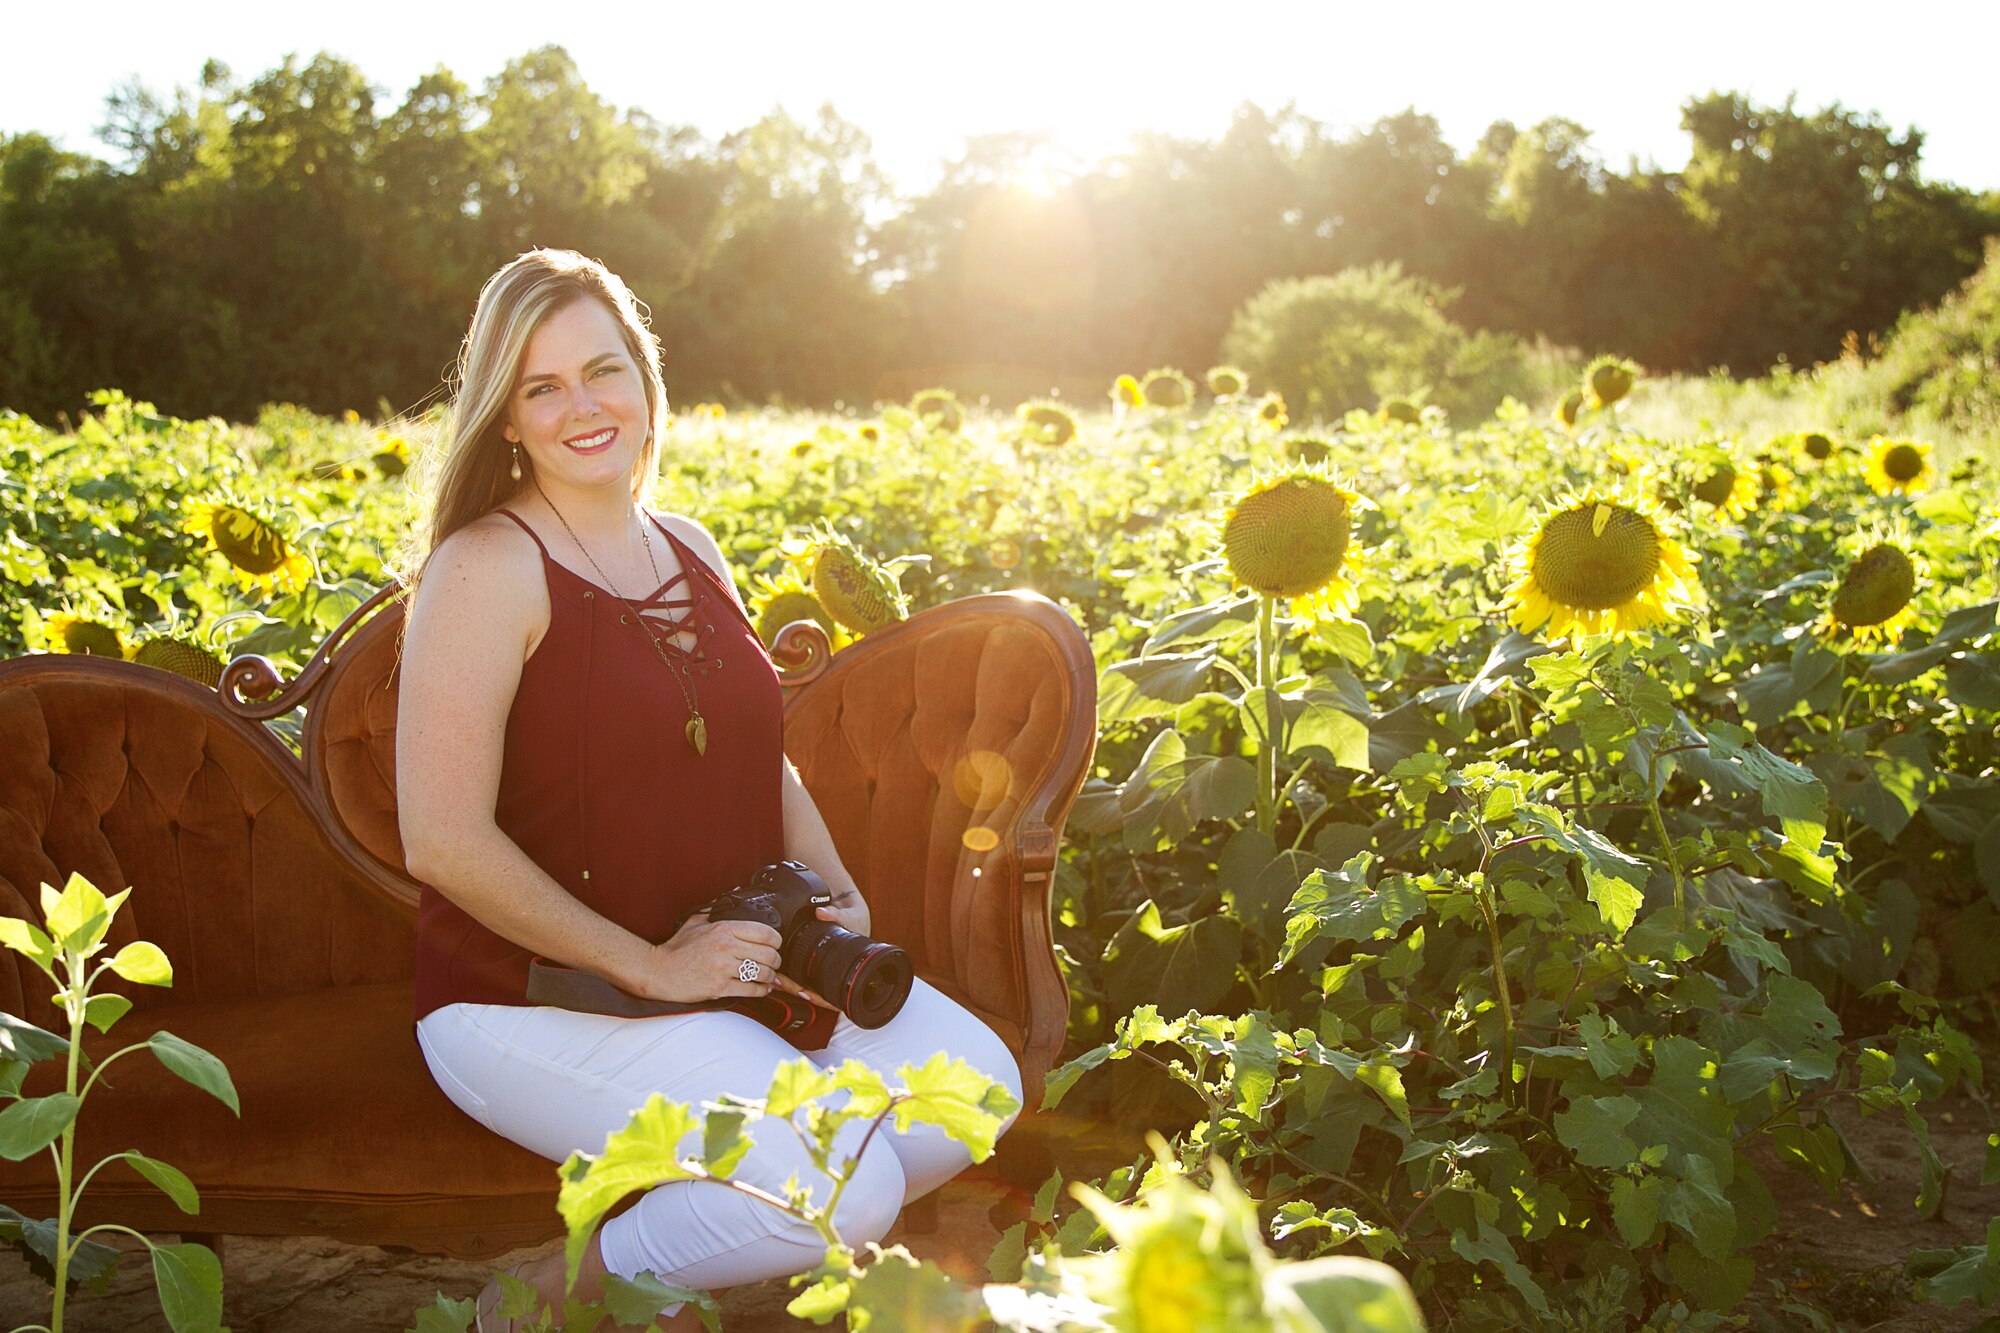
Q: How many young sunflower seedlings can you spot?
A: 1